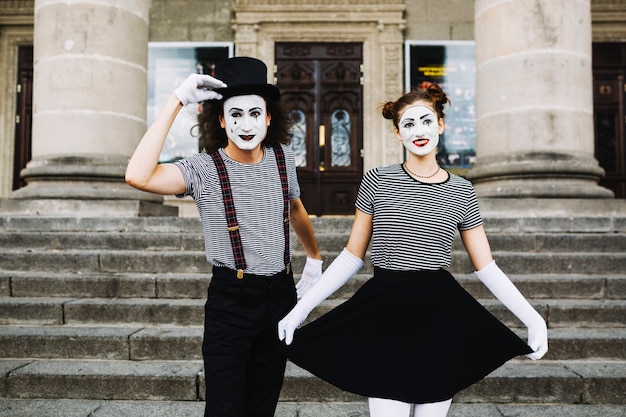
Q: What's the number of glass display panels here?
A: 2